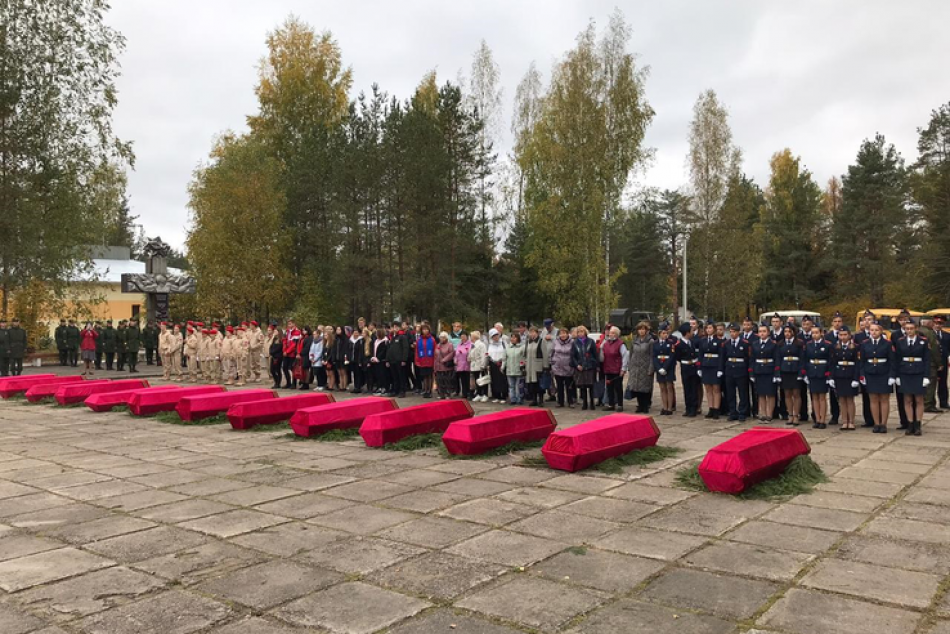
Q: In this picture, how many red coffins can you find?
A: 13